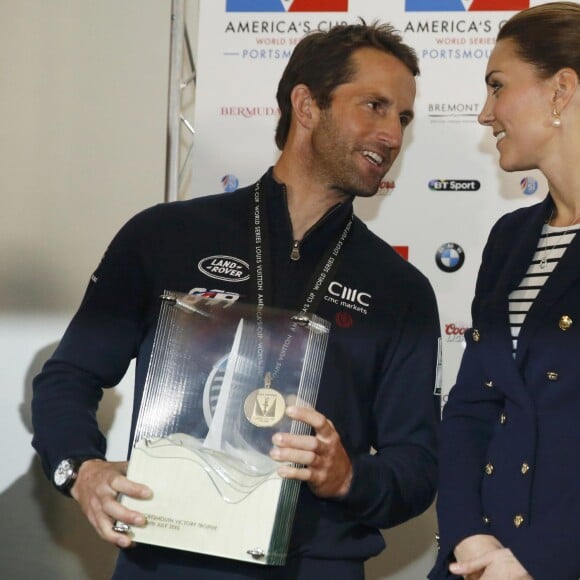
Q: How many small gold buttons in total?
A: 9